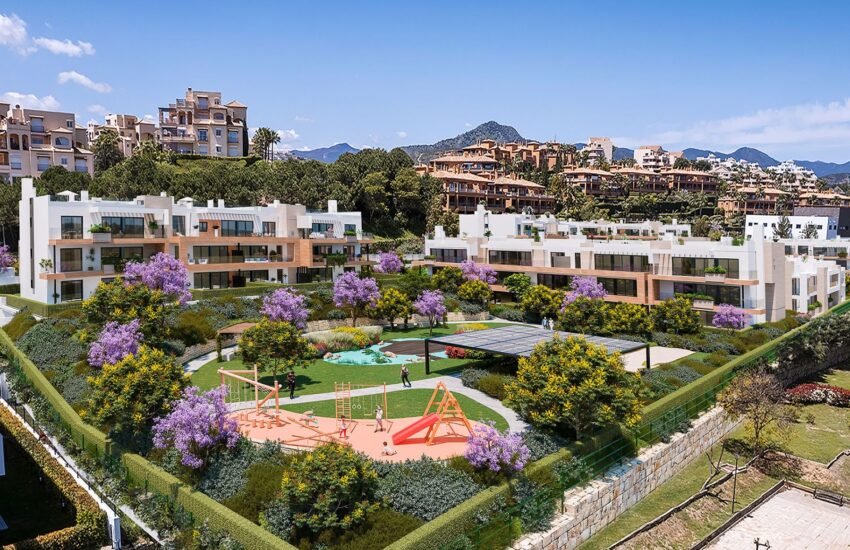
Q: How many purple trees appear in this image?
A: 12